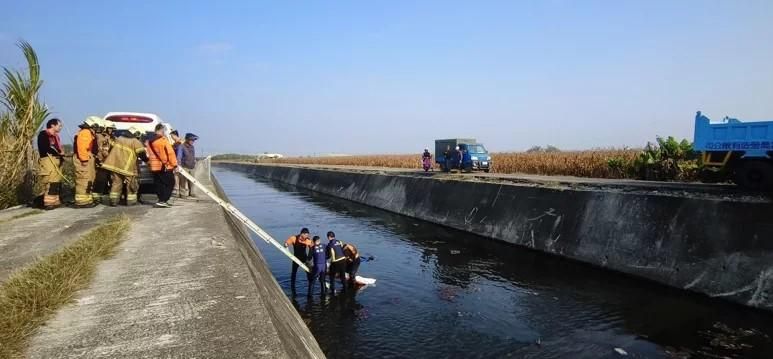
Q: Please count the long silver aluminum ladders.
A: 1